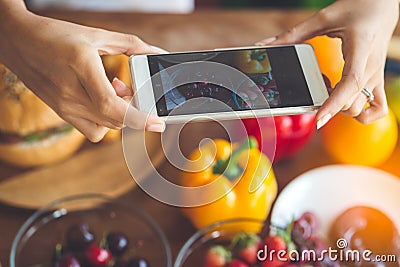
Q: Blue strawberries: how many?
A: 0